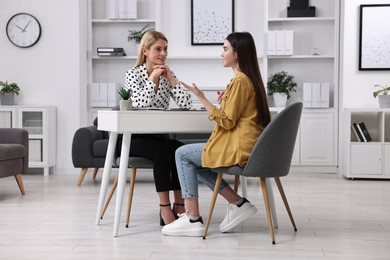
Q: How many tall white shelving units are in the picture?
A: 2